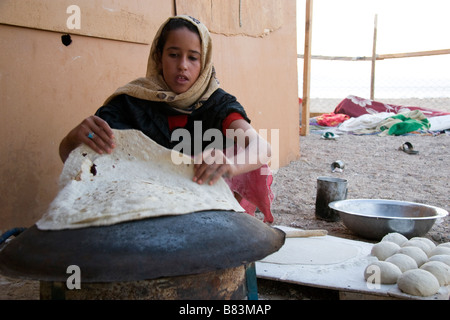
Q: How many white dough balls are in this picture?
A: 12